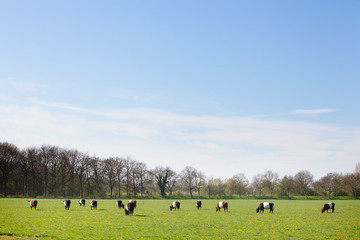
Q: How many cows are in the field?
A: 12